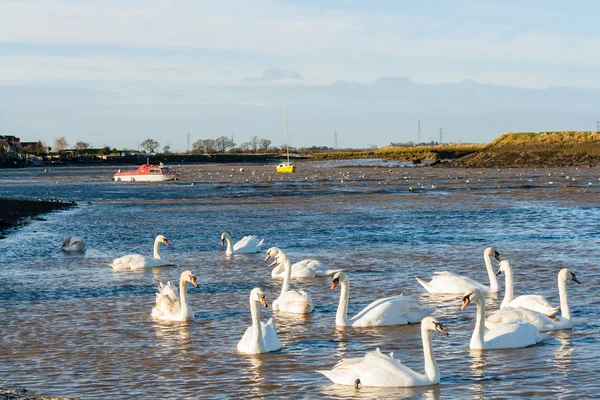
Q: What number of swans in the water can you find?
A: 13